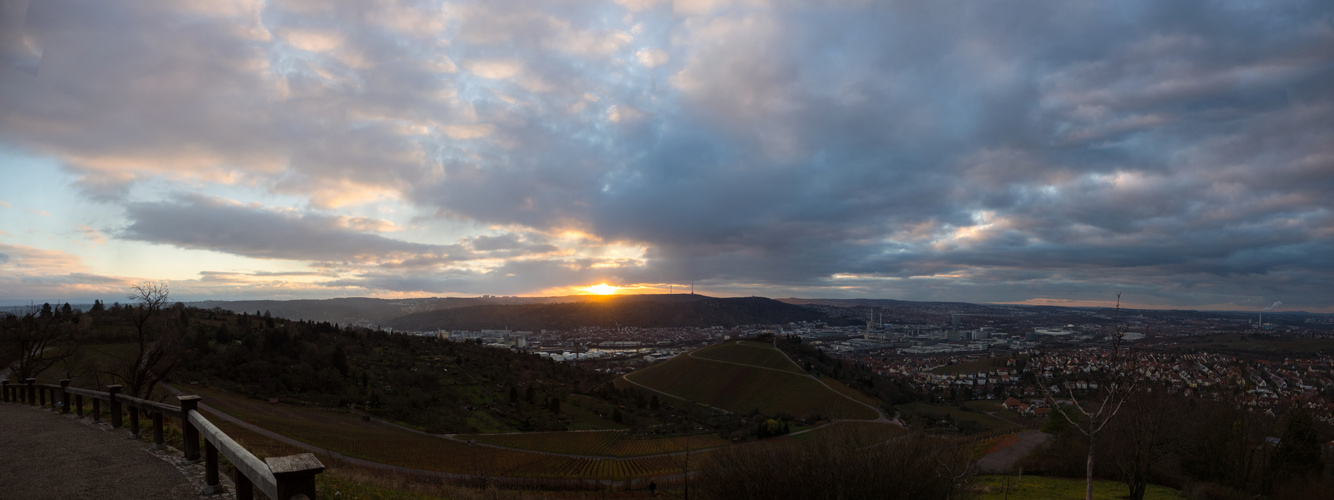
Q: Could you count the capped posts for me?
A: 6